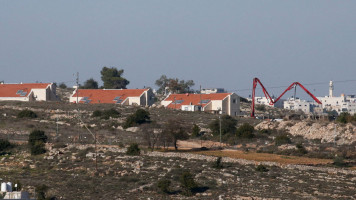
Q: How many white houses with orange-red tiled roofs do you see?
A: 3